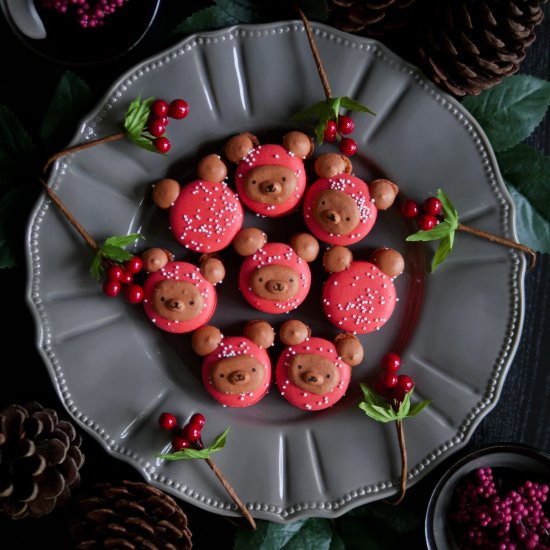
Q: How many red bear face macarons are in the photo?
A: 6